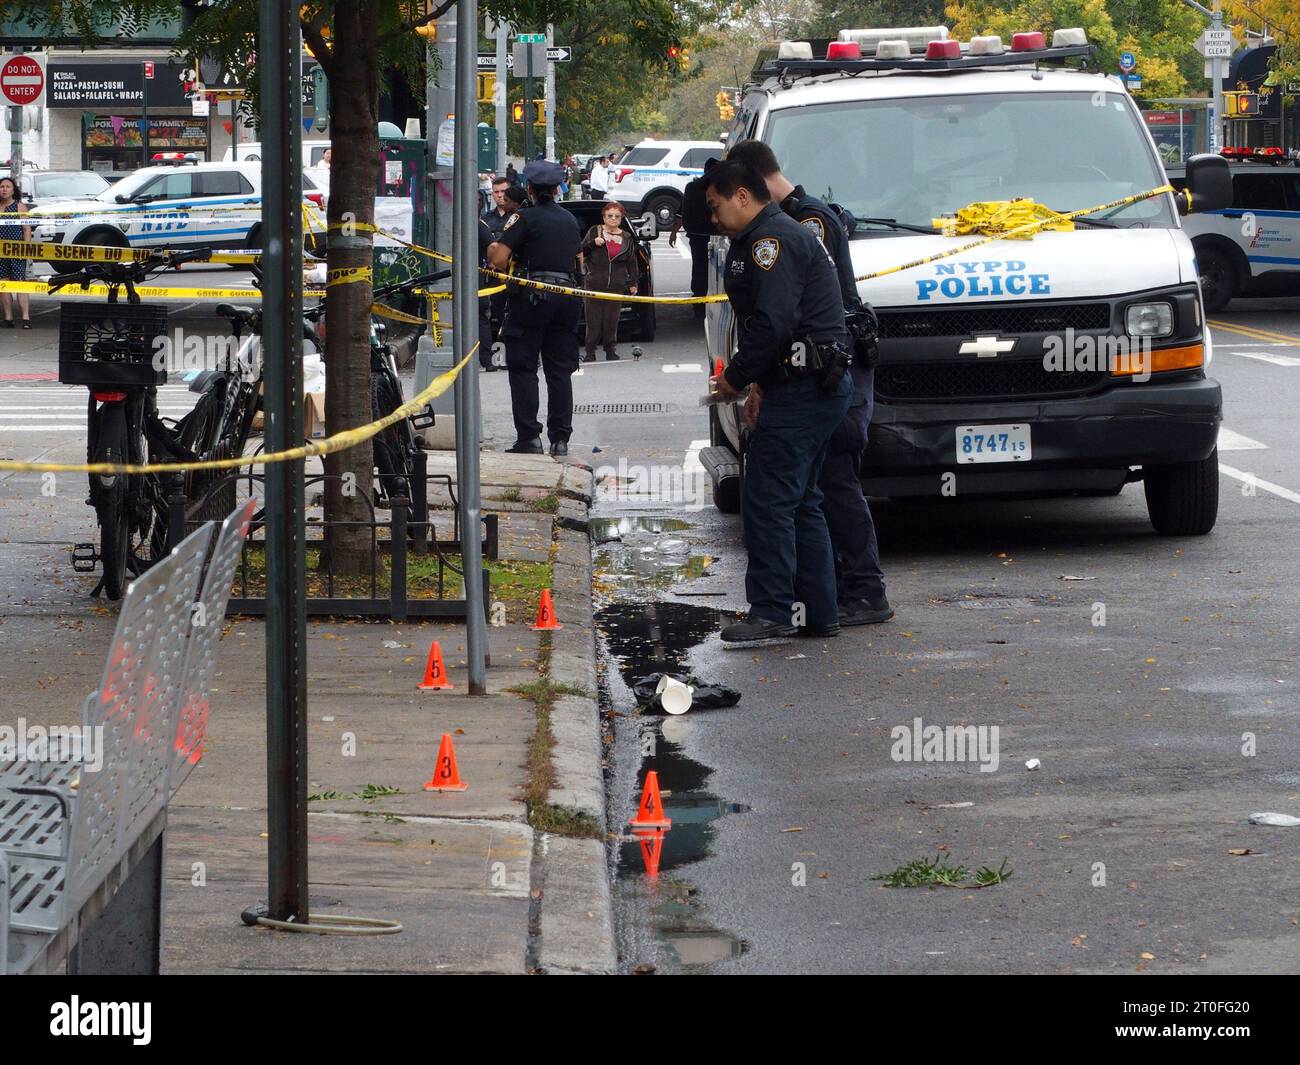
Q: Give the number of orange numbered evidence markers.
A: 4